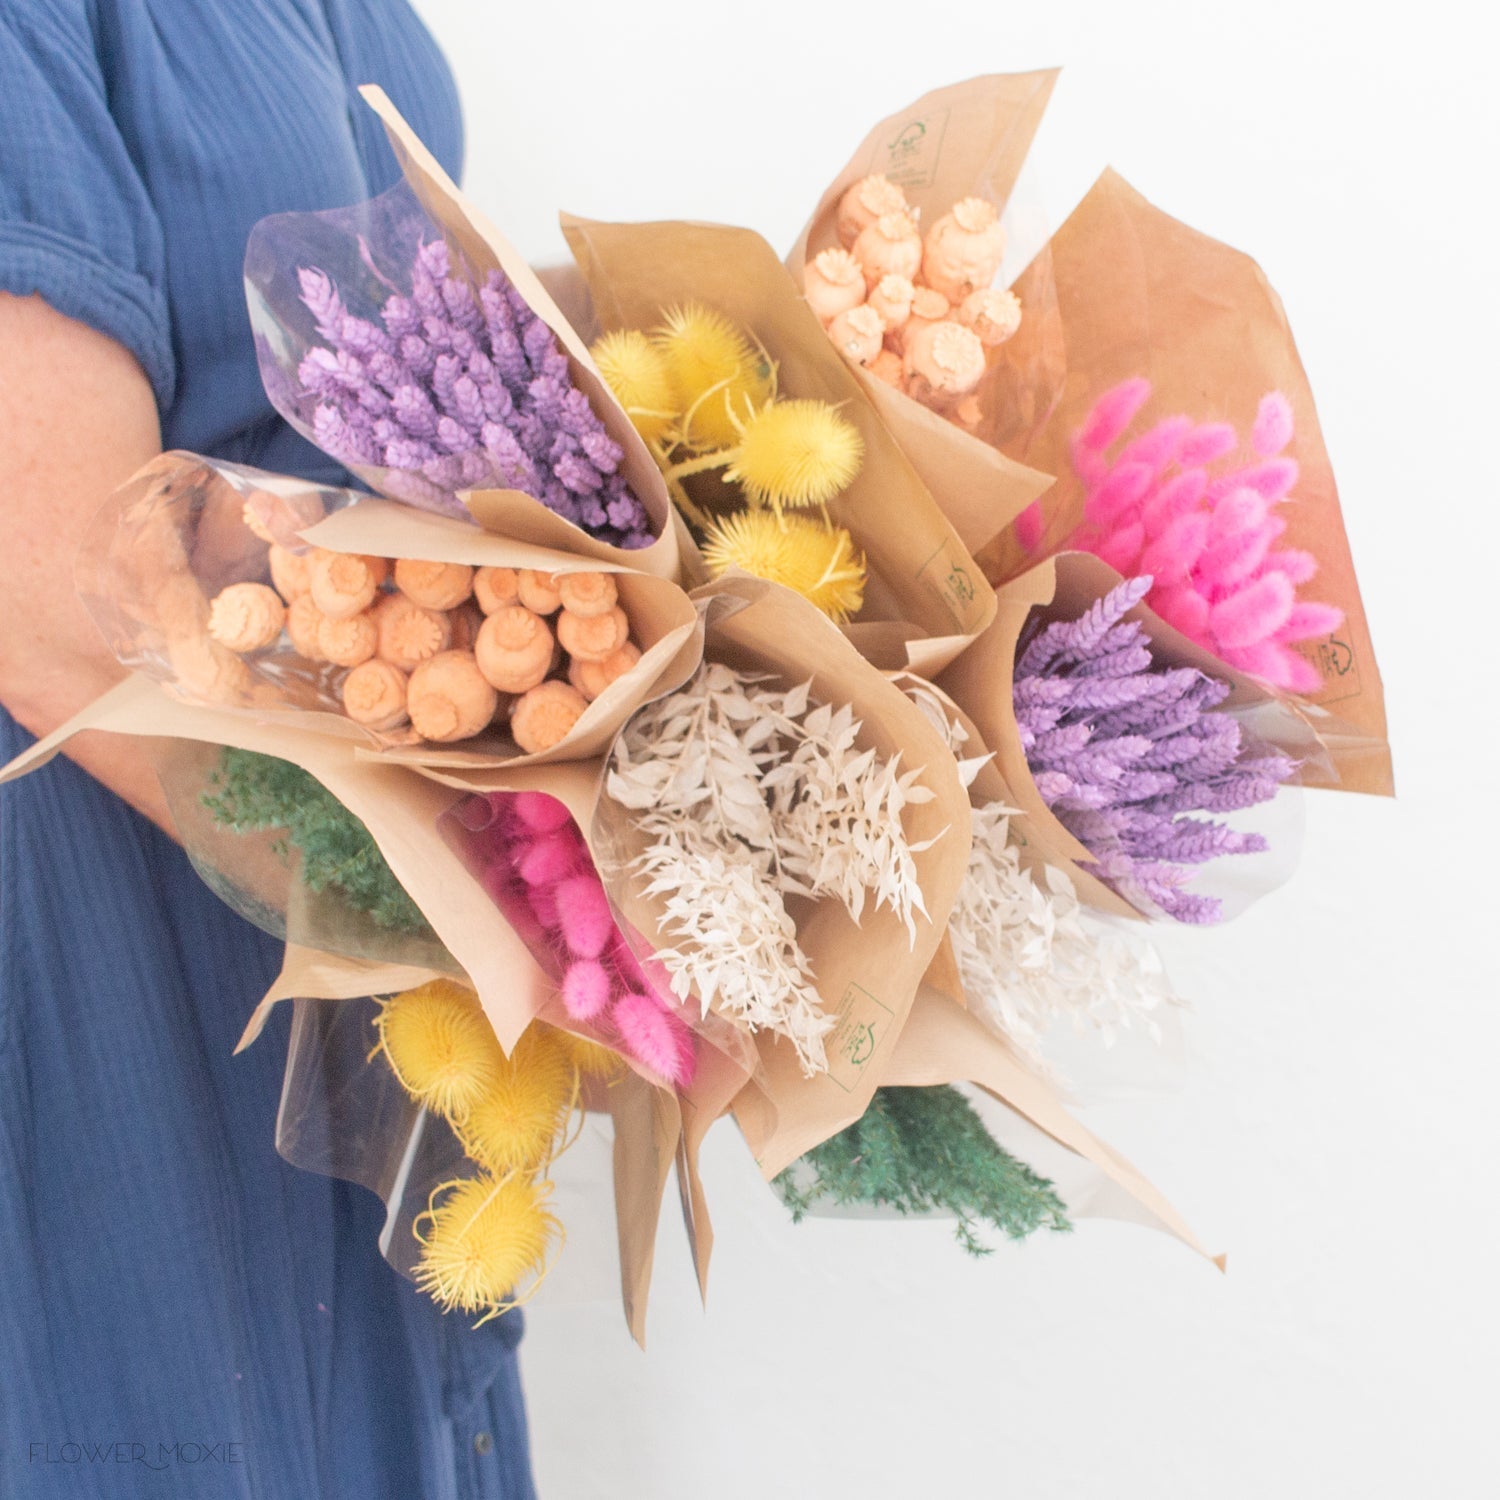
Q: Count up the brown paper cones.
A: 12